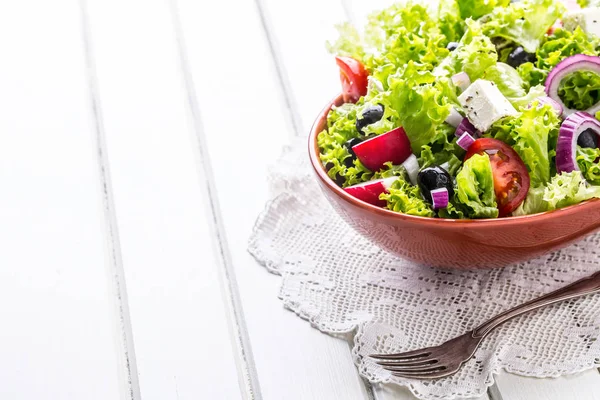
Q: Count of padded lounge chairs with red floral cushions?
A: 0